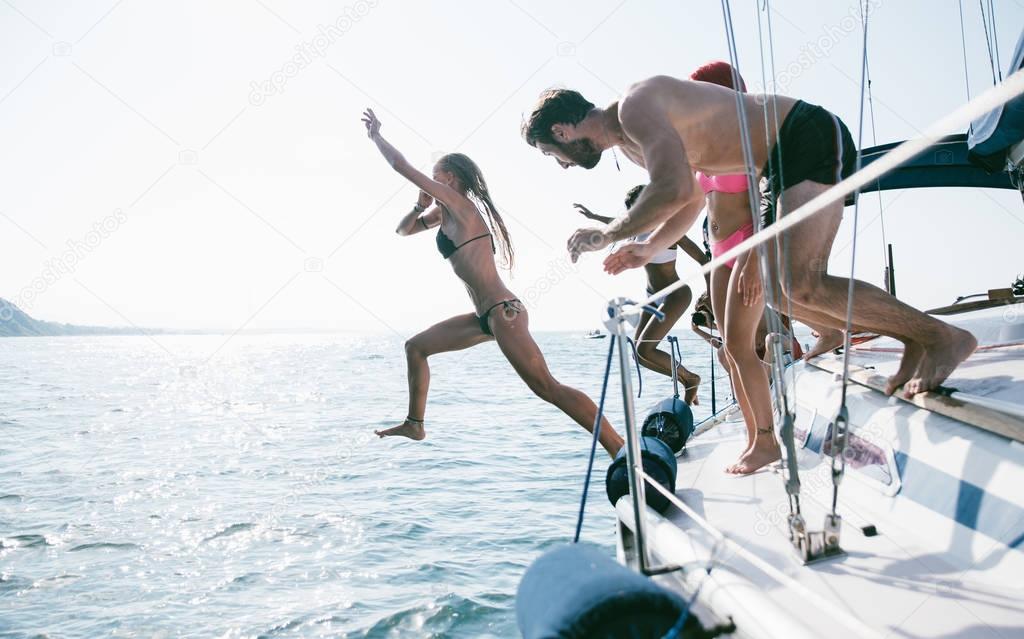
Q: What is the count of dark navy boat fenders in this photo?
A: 3